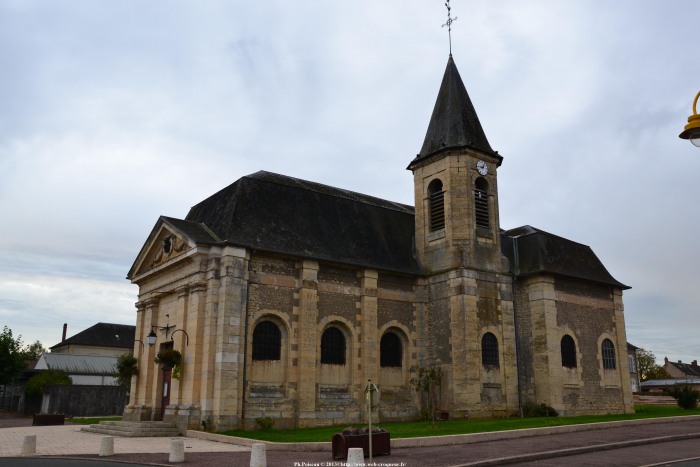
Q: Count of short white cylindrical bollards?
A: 5